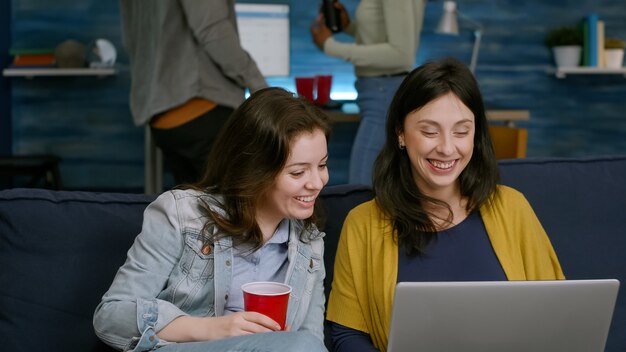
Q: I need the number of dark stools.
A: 1